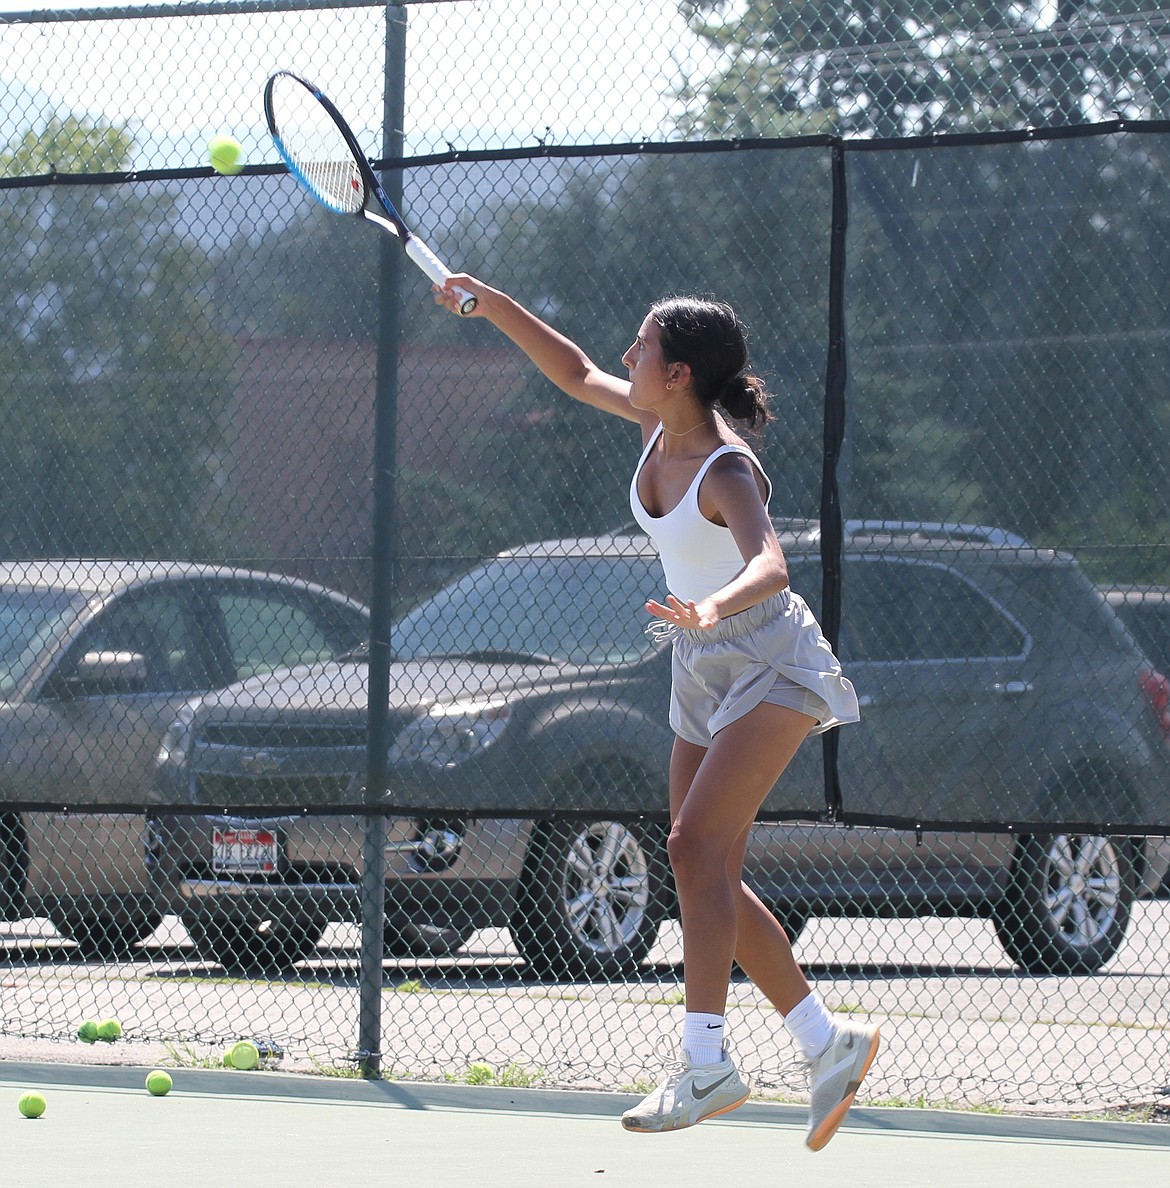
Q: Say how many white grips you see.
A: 1